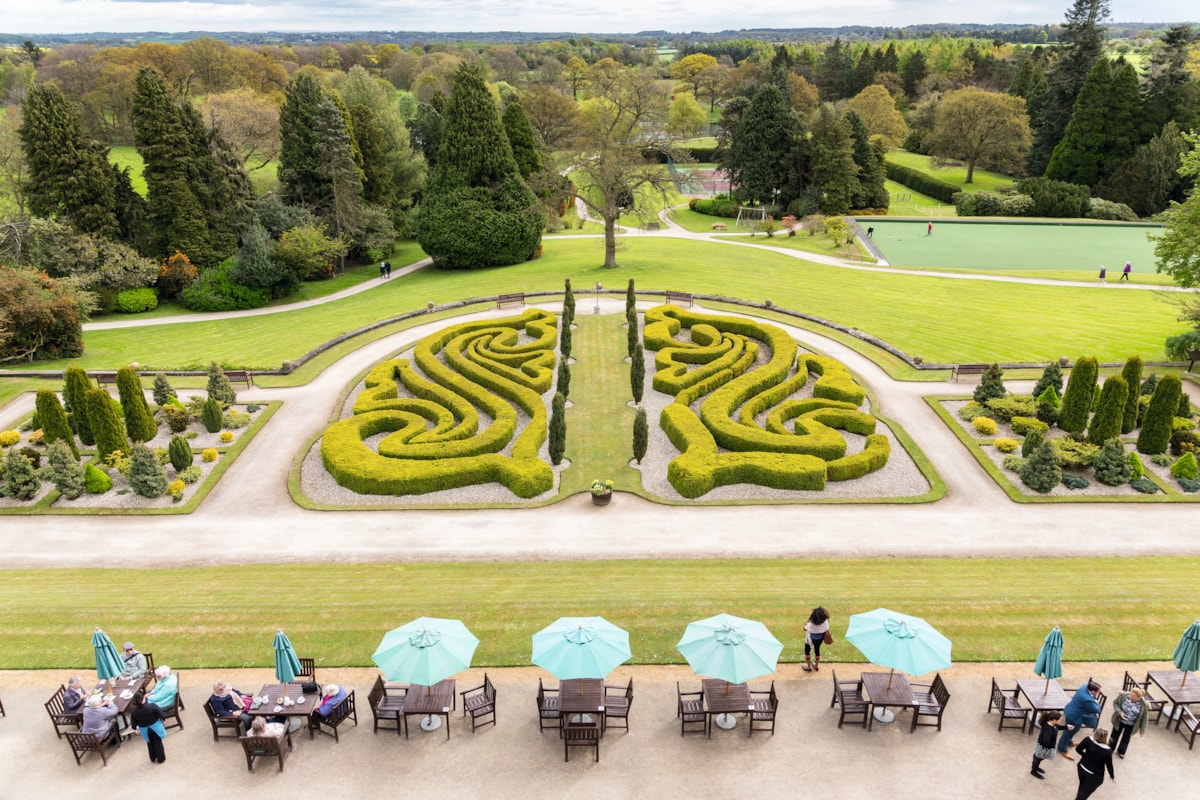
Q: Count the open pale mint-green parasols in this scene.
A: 4